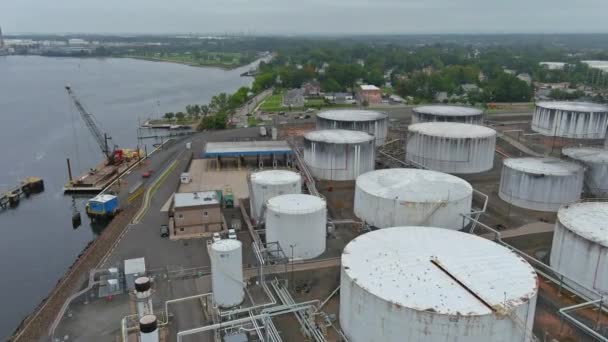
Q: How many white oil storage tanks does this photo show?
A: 13